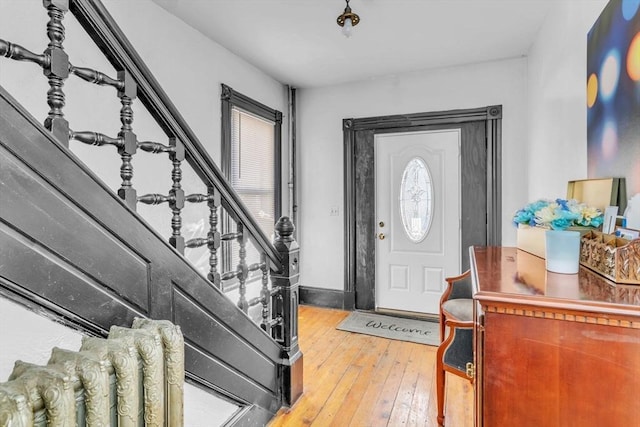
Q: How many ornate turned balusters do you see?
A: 6